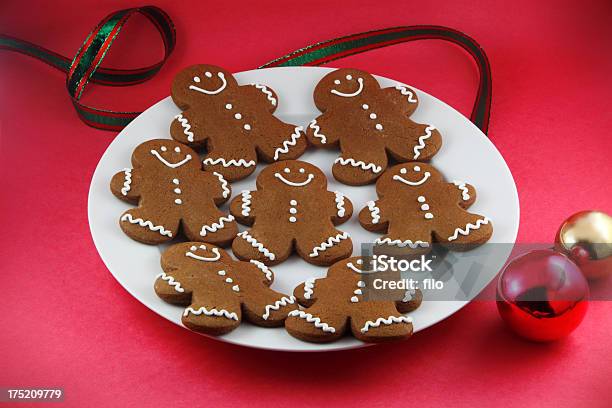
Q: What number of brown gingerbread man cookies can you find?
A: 7